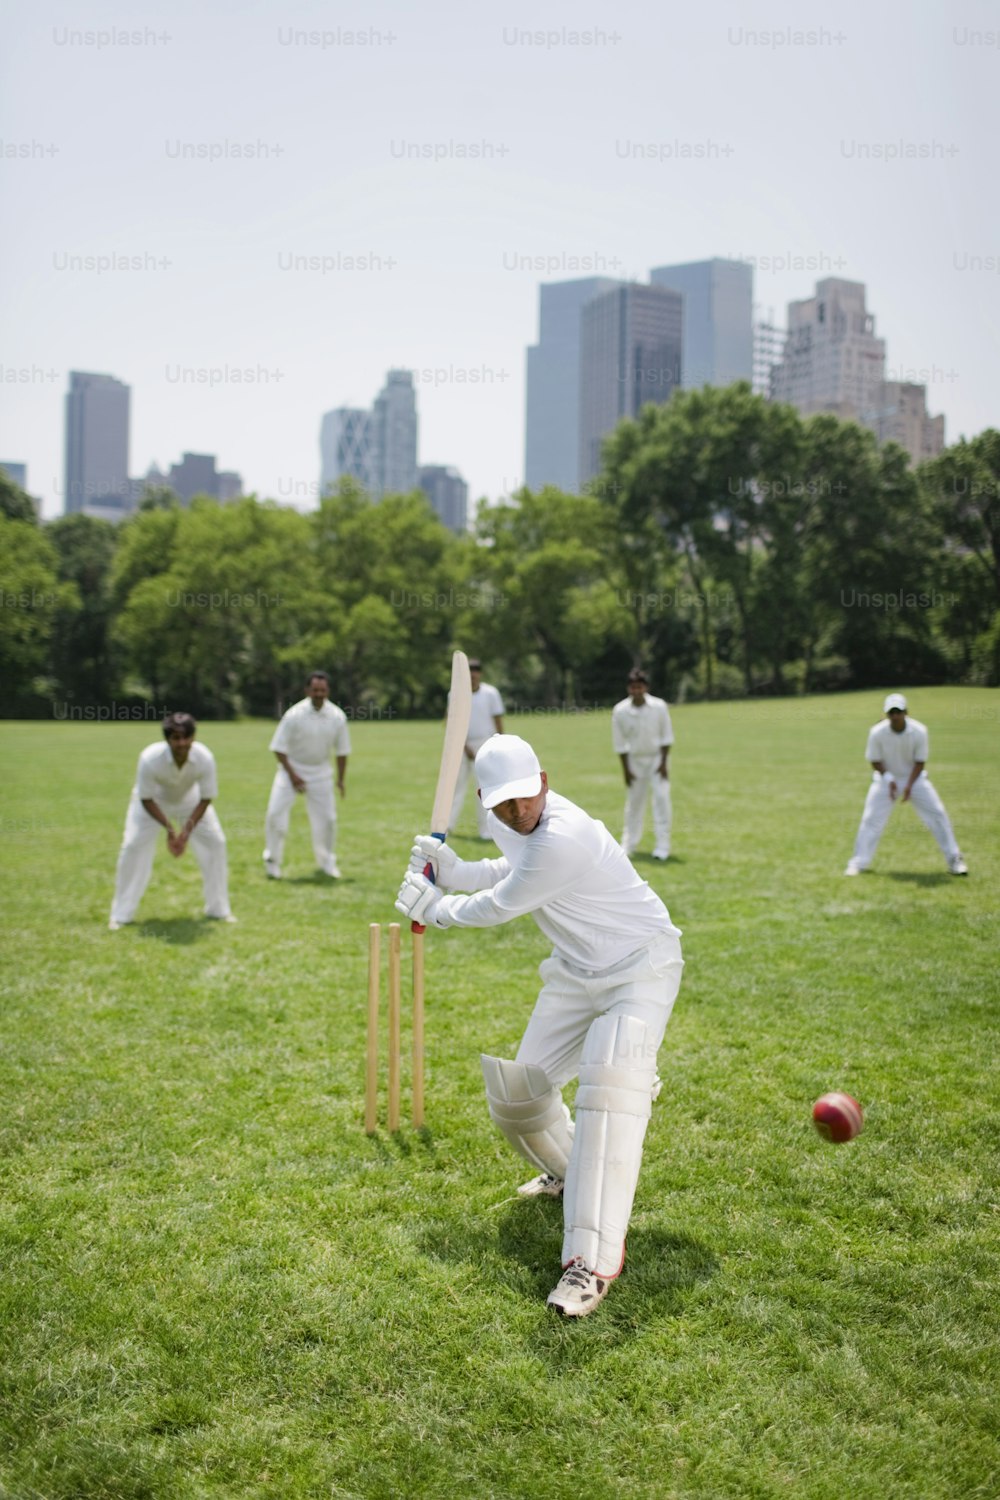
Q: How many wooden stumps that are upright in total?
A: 3